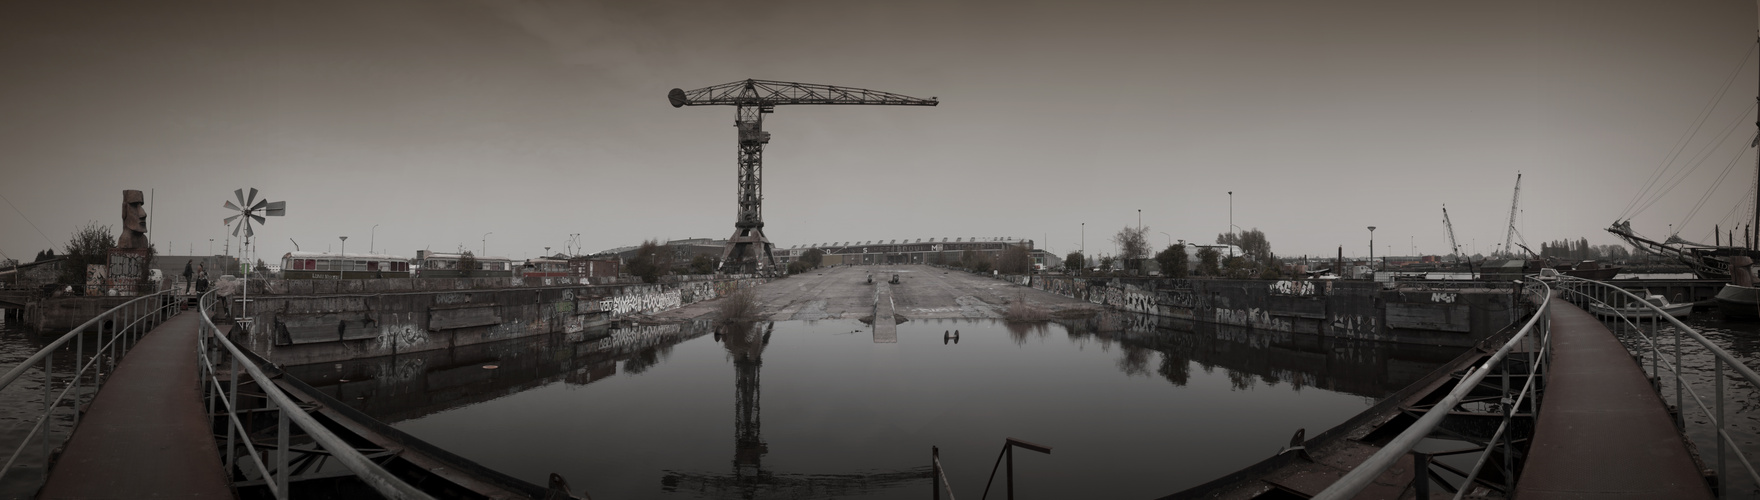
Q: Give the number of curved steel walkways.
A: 2